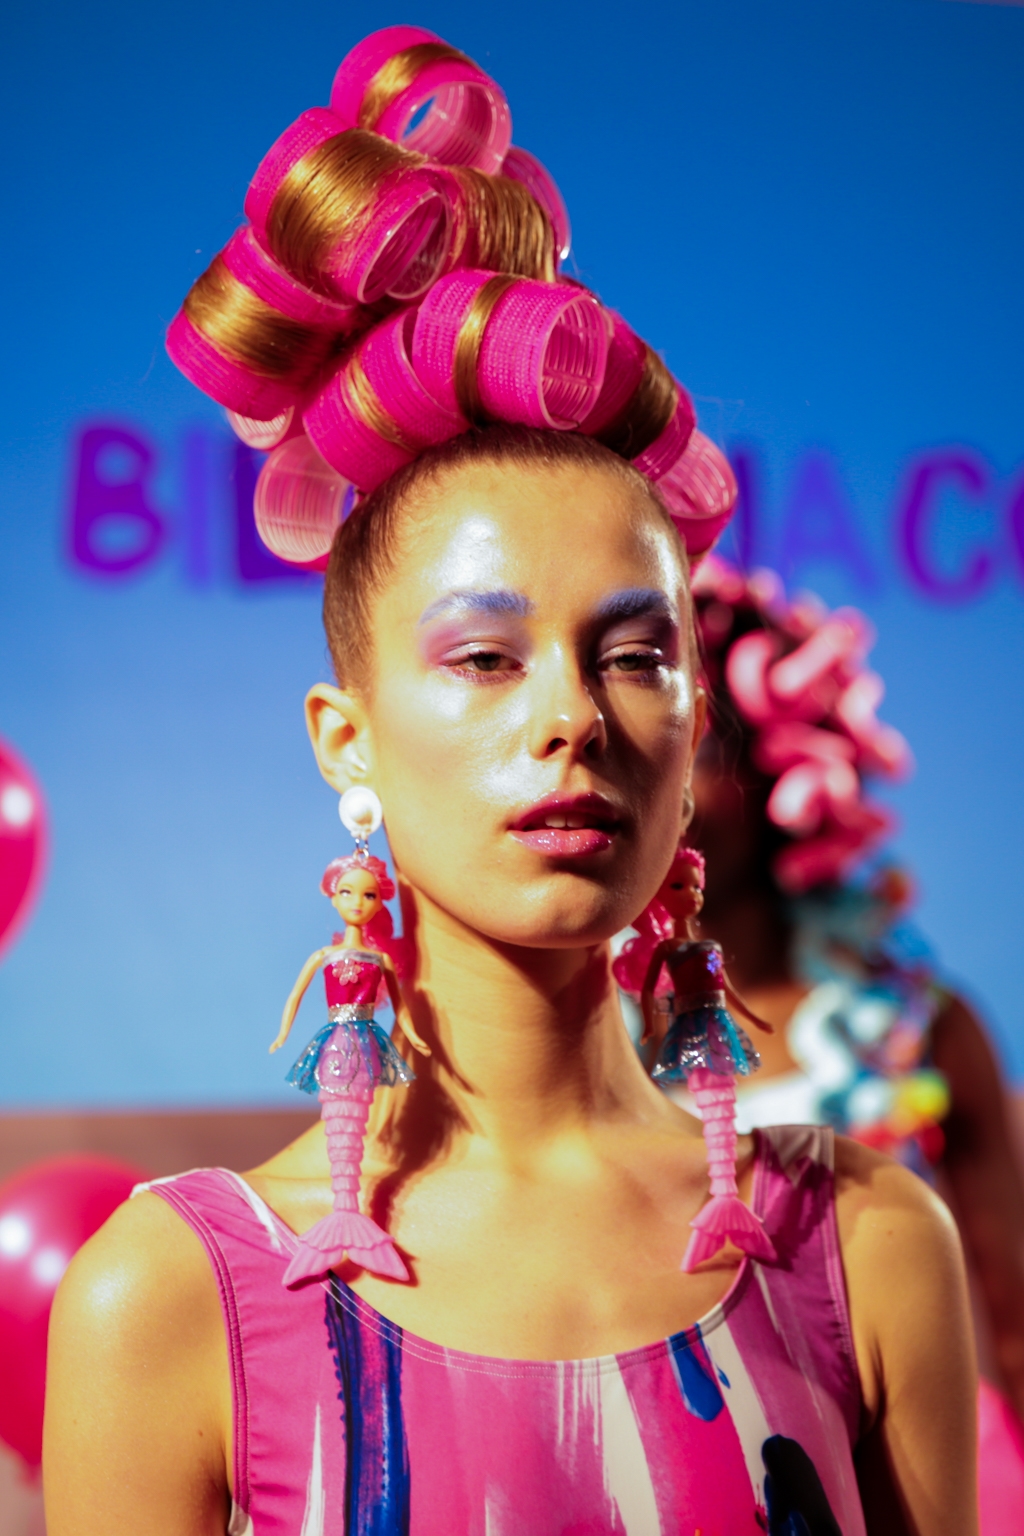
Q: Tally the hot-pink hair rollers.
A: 10